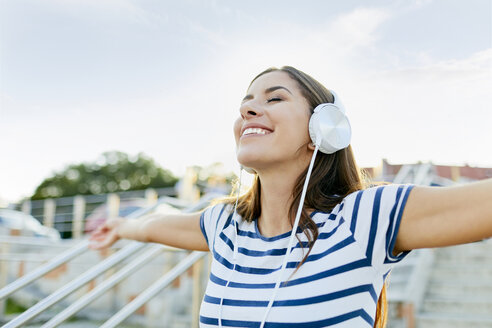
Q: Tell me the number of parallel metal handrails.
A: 4